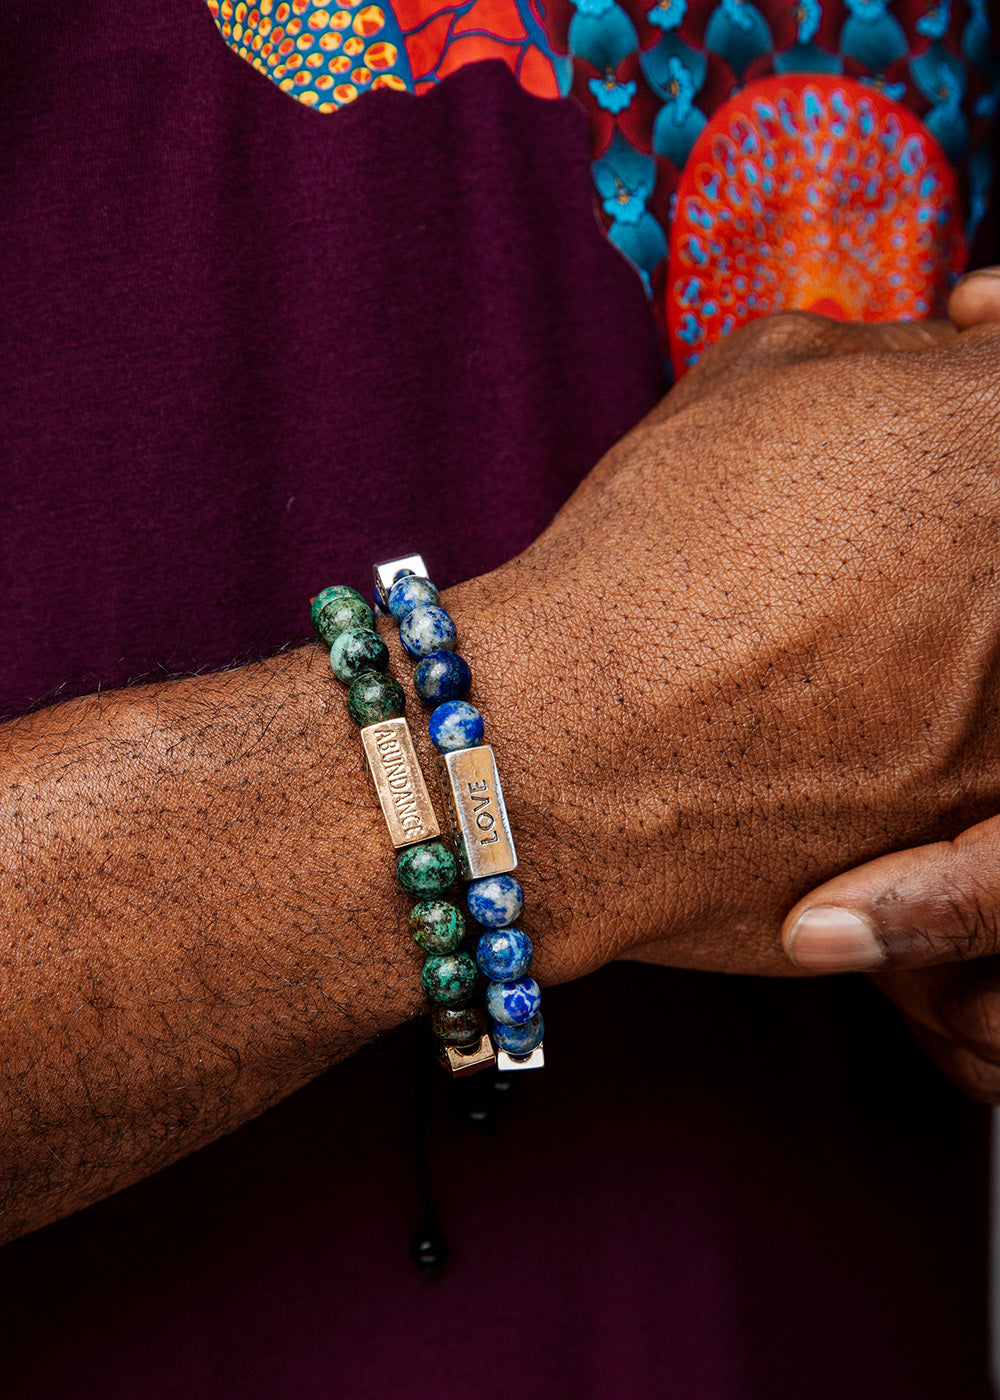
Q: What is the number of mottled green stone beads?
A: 8